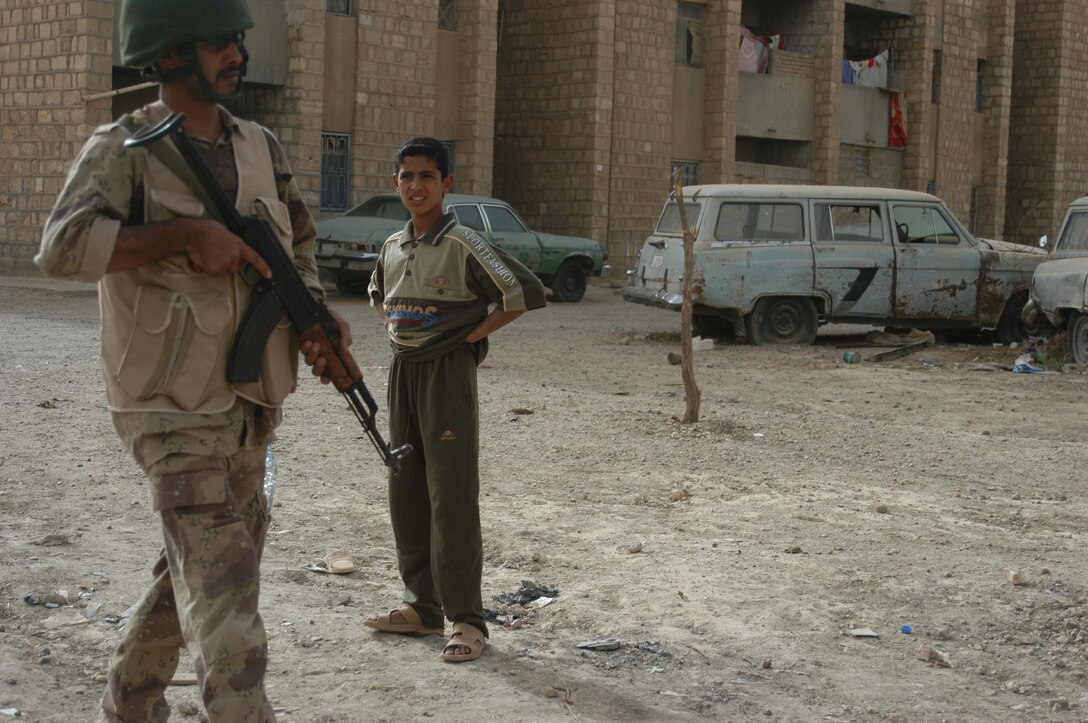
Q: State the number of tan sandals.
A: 2